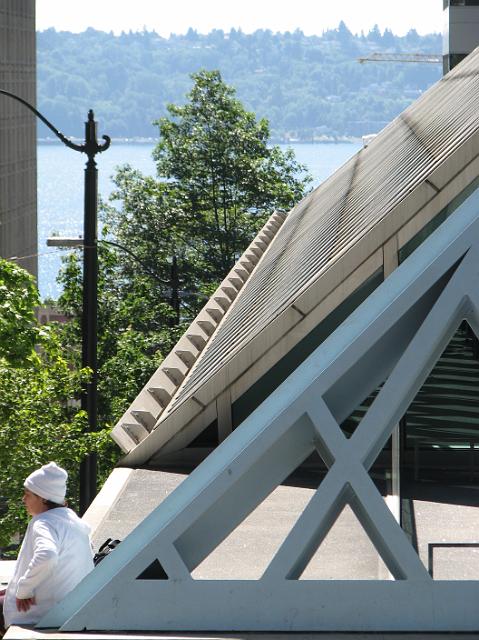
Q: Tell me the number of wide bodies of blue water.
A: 1